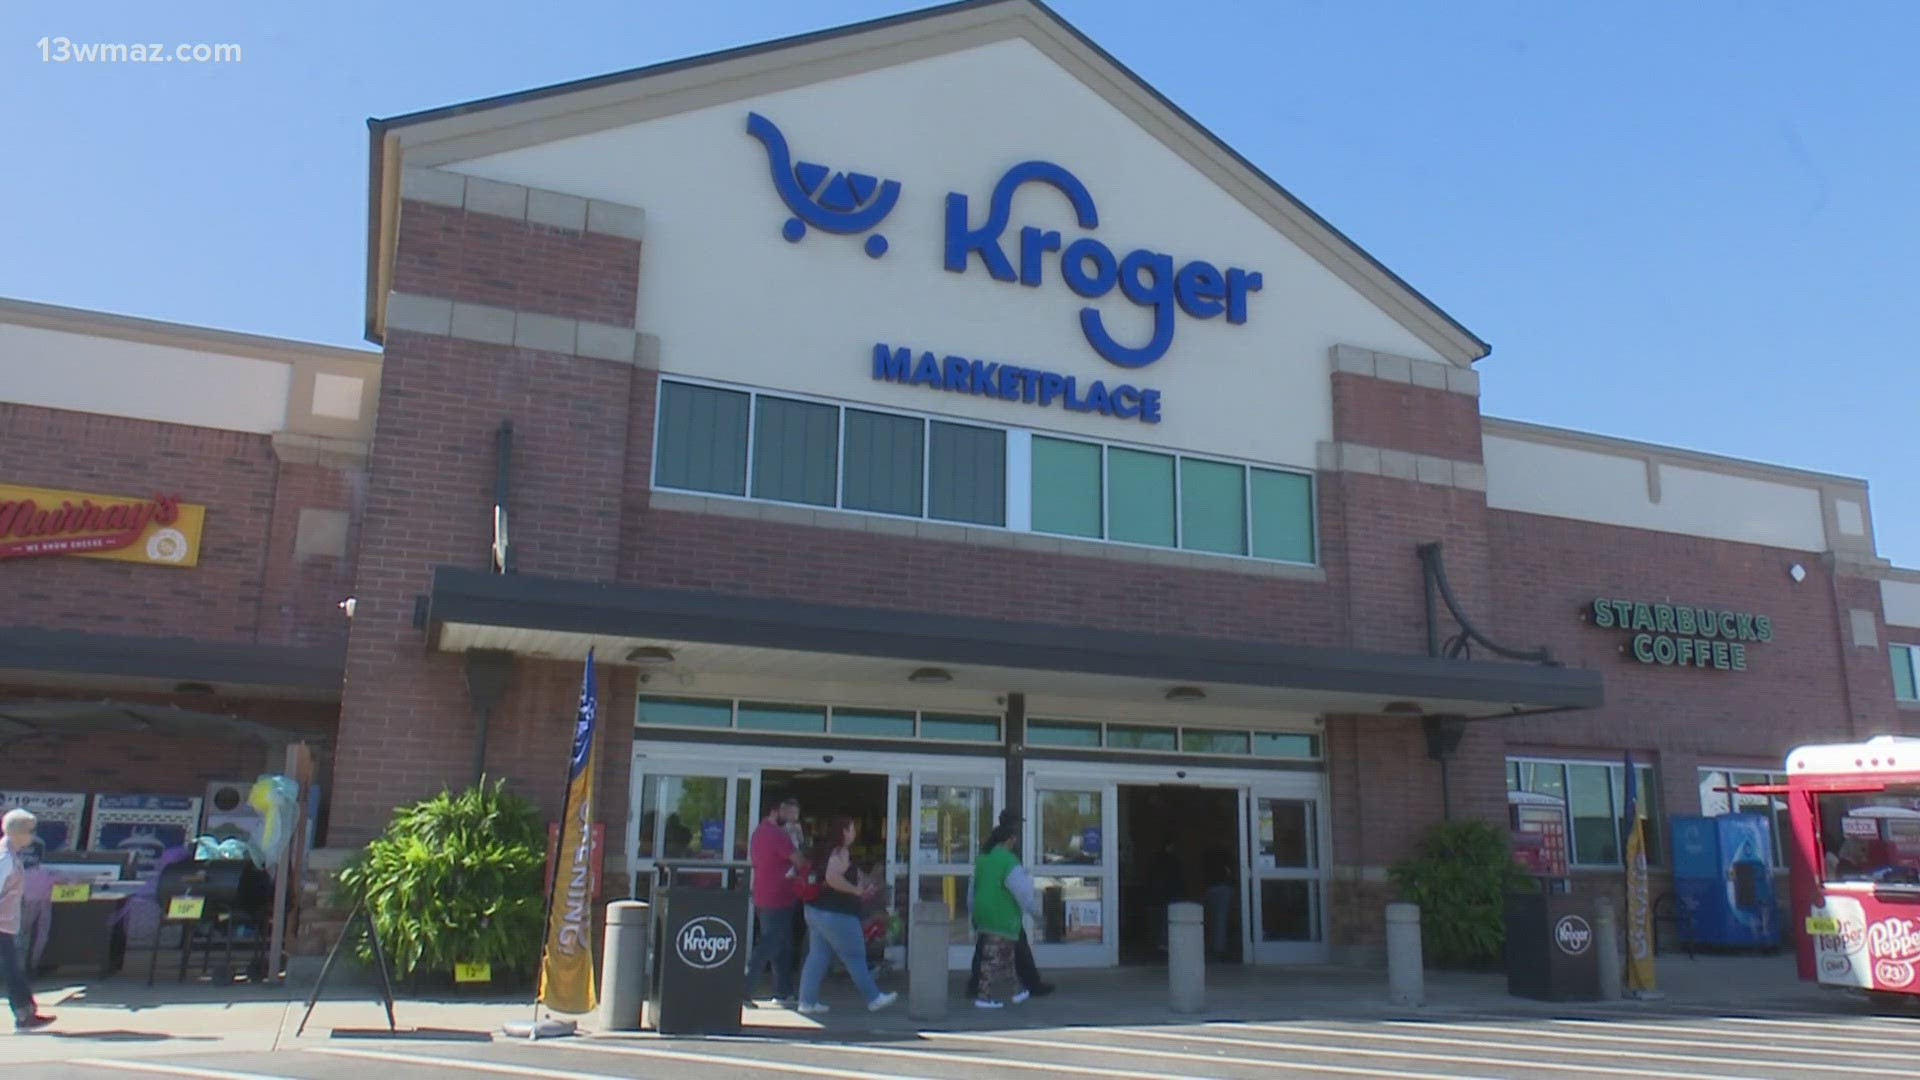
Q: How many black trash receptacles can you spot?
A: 2